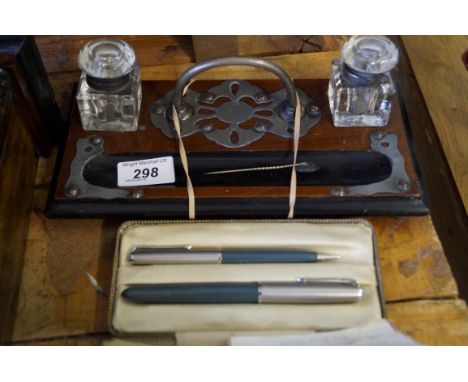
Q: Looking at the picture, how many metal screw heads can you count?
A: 12